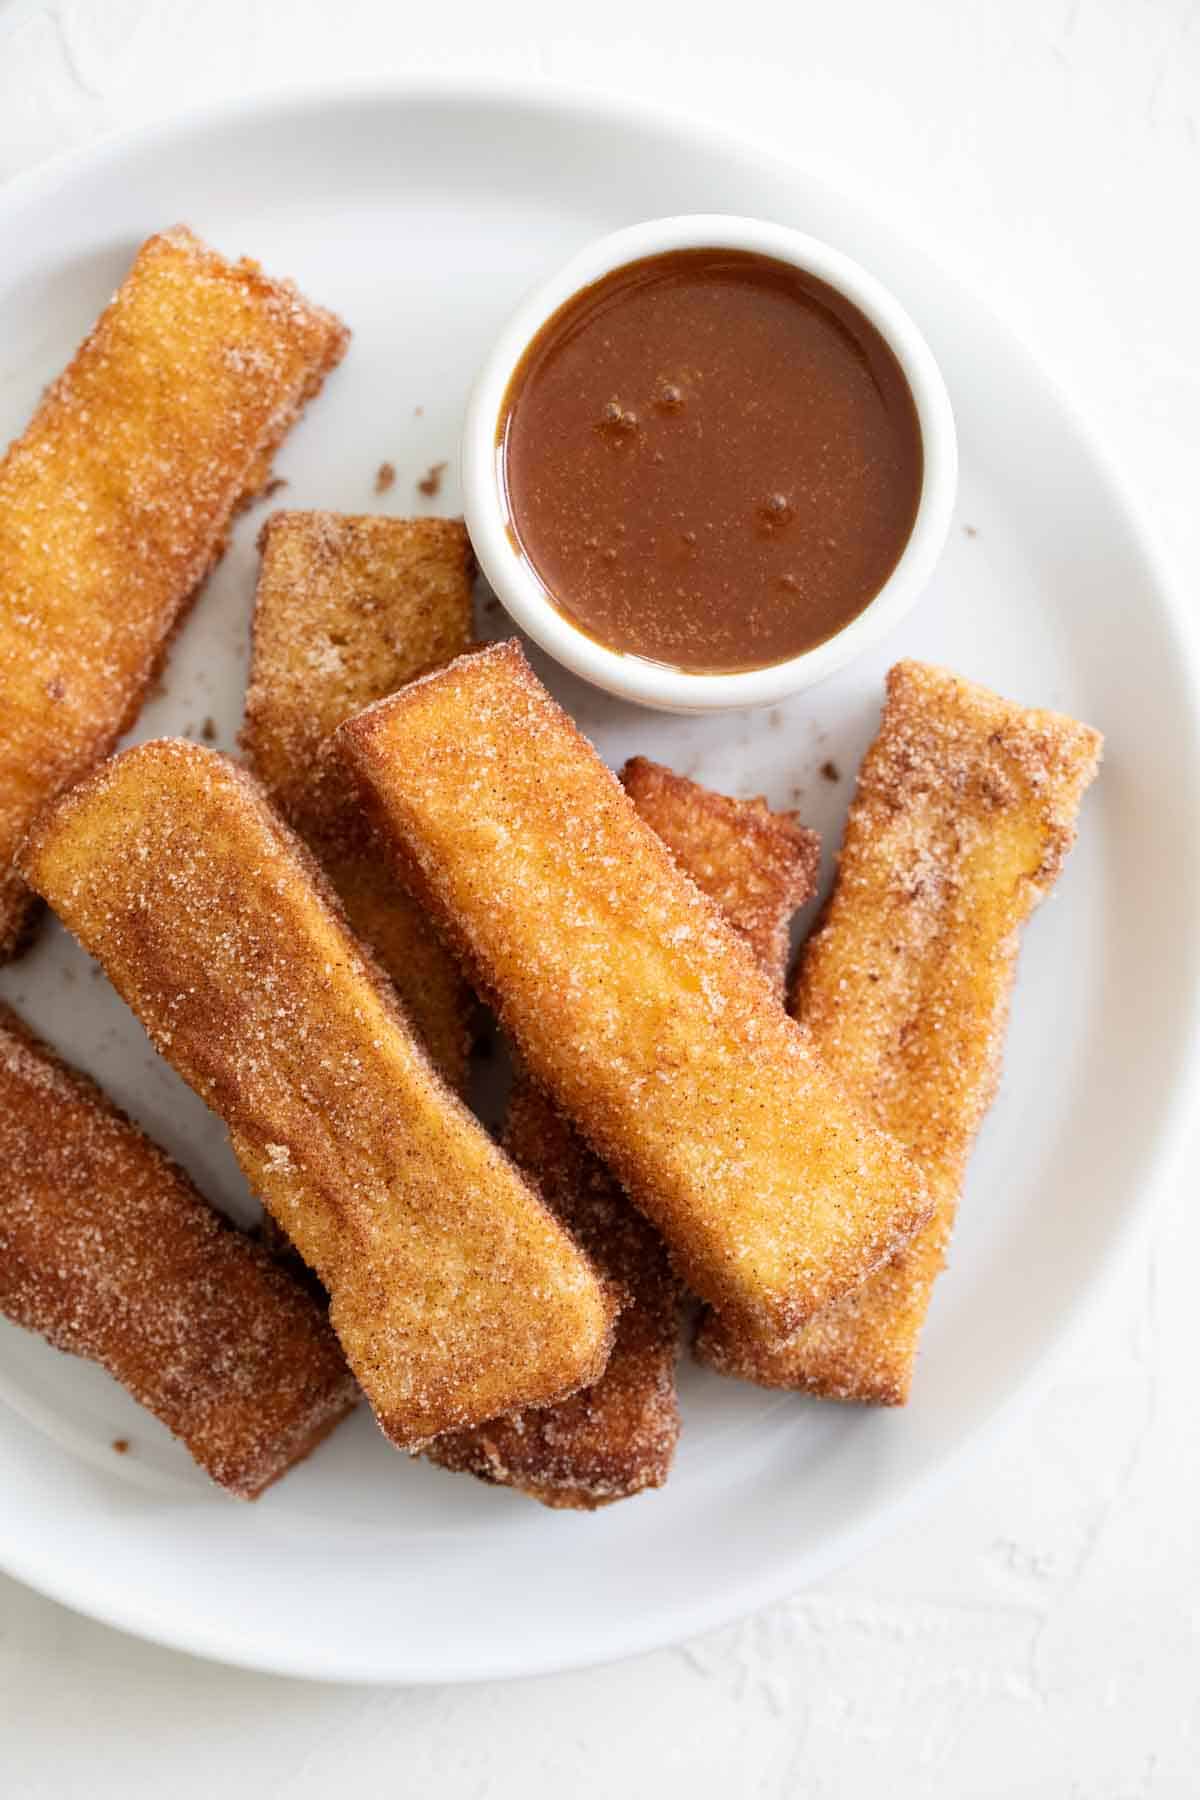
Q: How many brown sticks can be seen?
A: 7